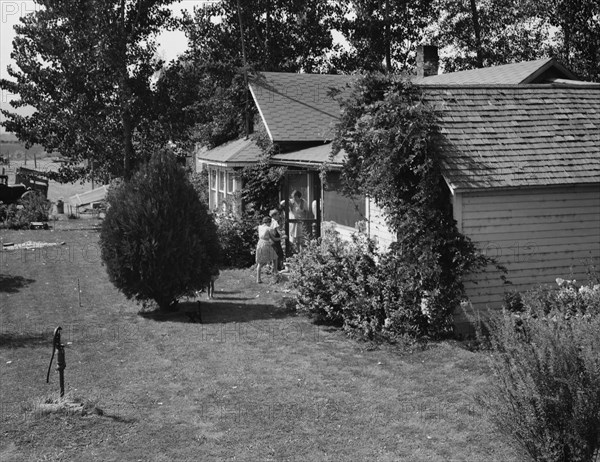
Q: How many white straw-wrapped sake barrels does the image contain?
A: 0